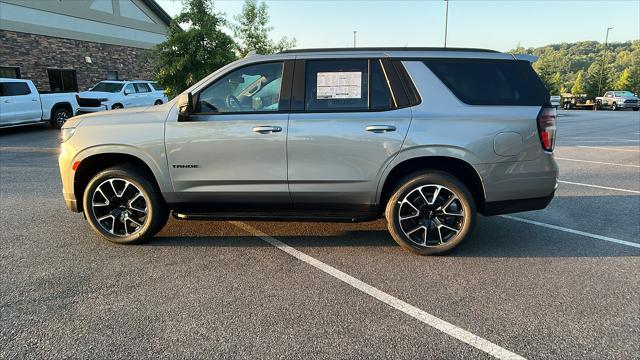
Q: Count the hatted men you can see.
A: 0